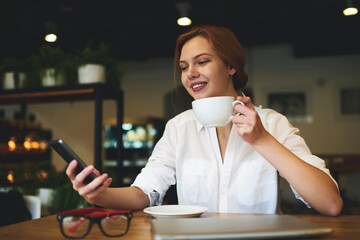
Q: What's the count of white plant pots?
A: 3